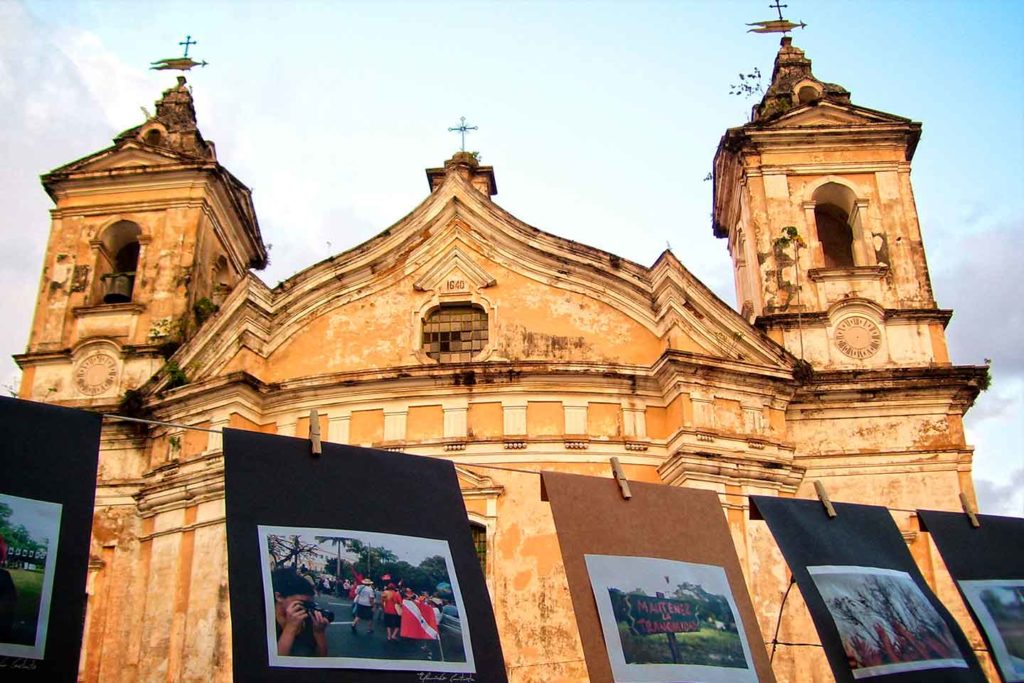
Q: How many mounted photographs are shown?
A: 5